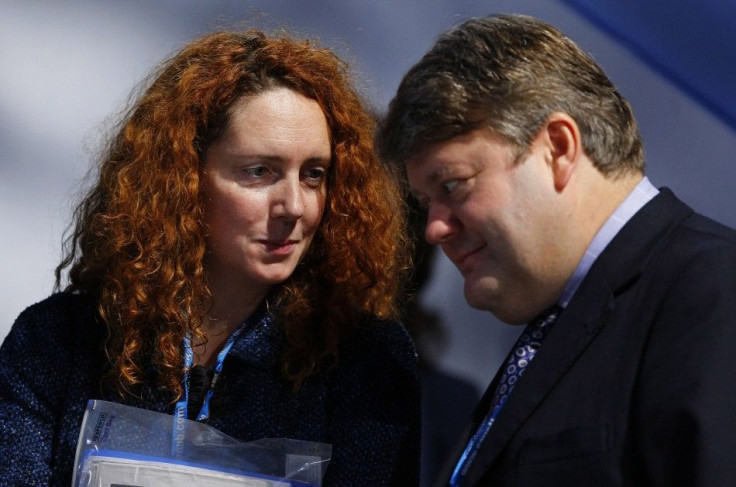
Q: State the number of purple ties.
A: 1